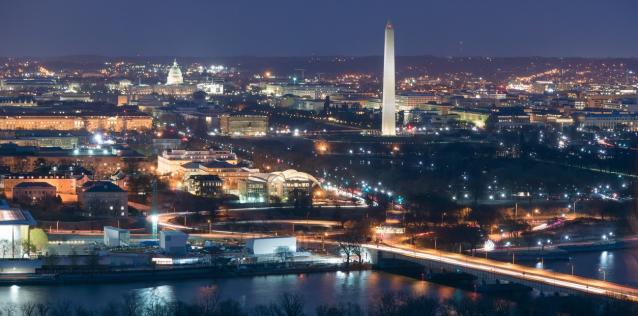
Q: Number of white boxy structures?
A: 3